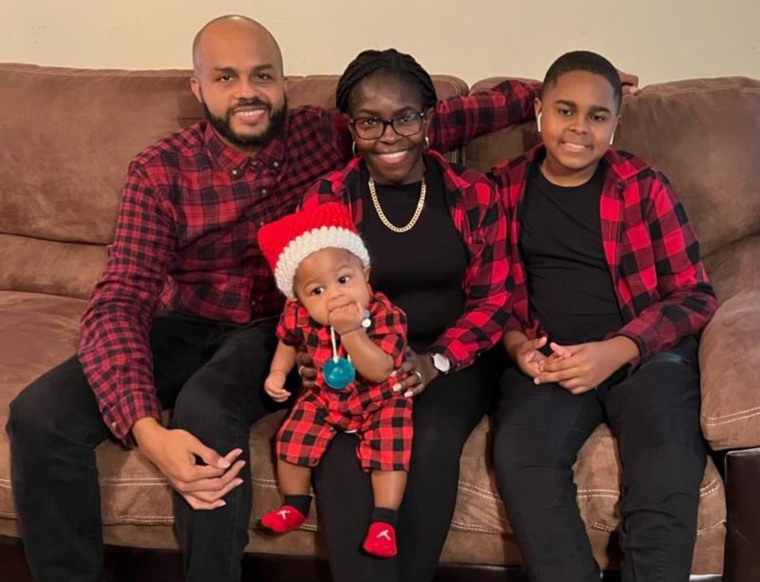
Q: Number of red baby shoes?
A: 2